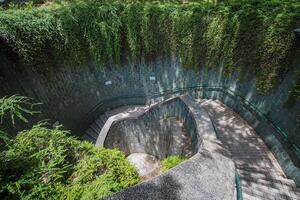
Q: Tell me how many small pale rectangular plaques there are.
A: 2